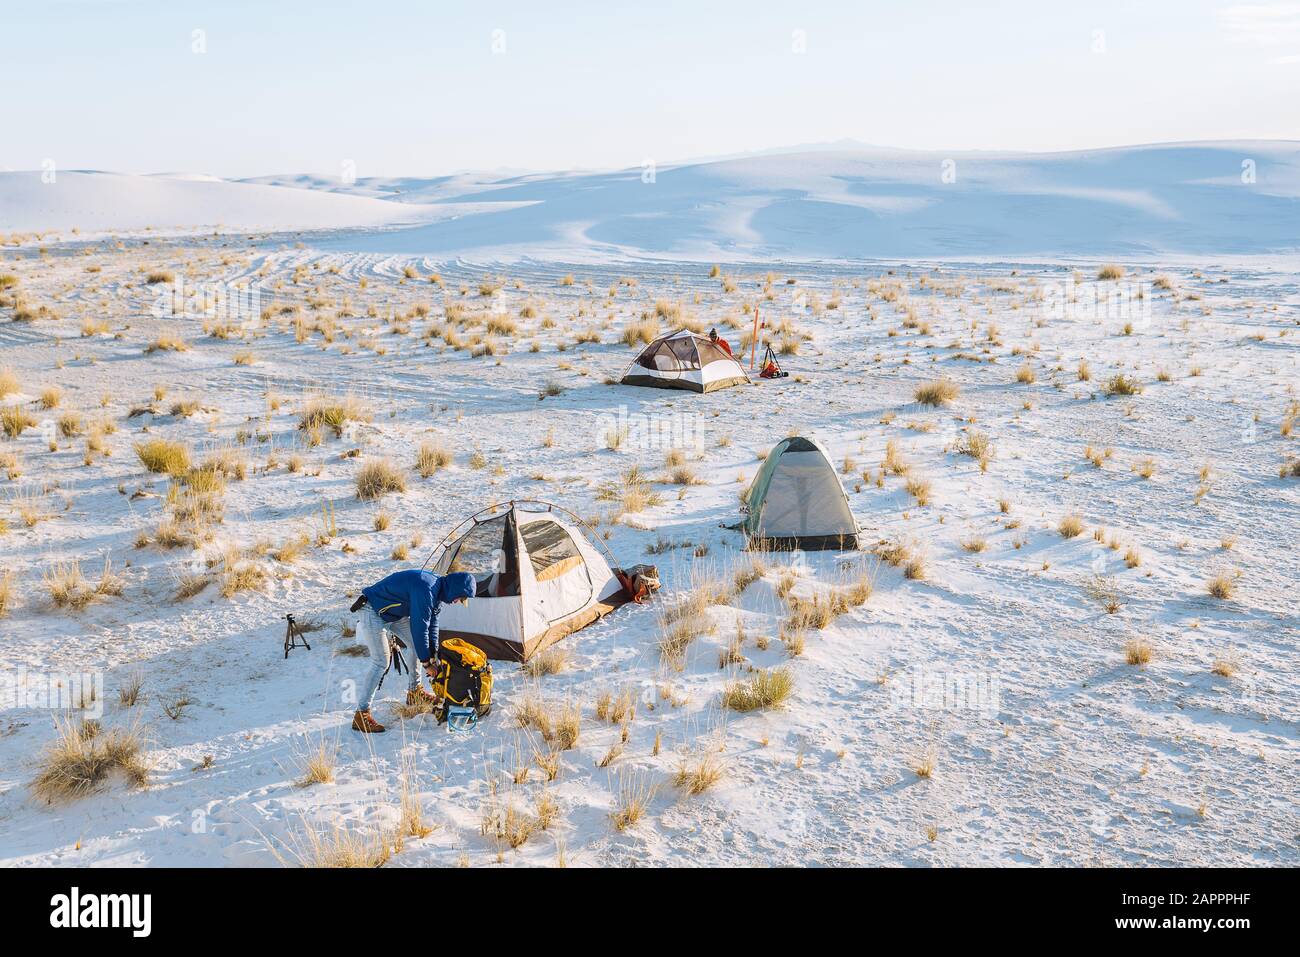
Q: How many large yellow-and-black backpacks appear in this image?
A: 1